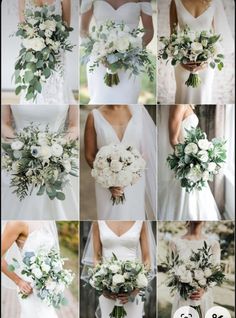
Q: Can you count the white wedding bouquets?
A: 9